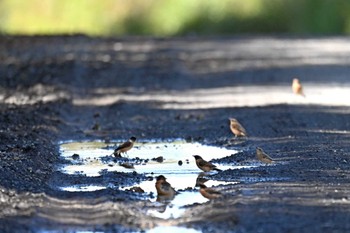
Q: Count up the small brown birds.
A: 7